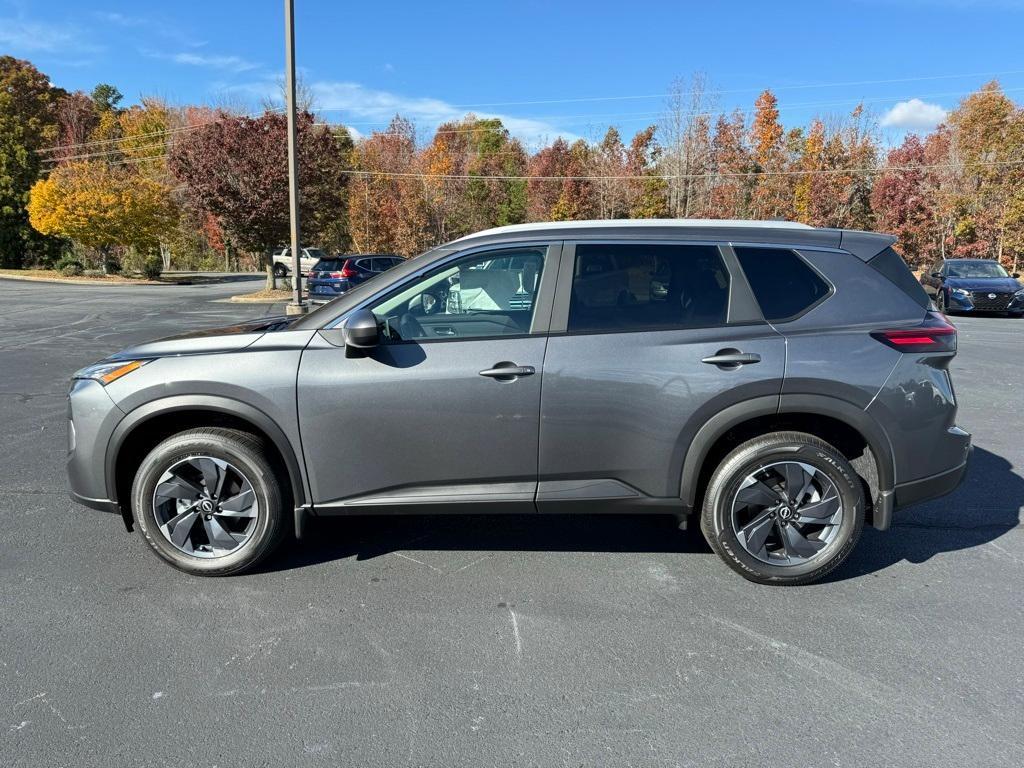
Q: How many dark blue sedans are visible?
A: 1